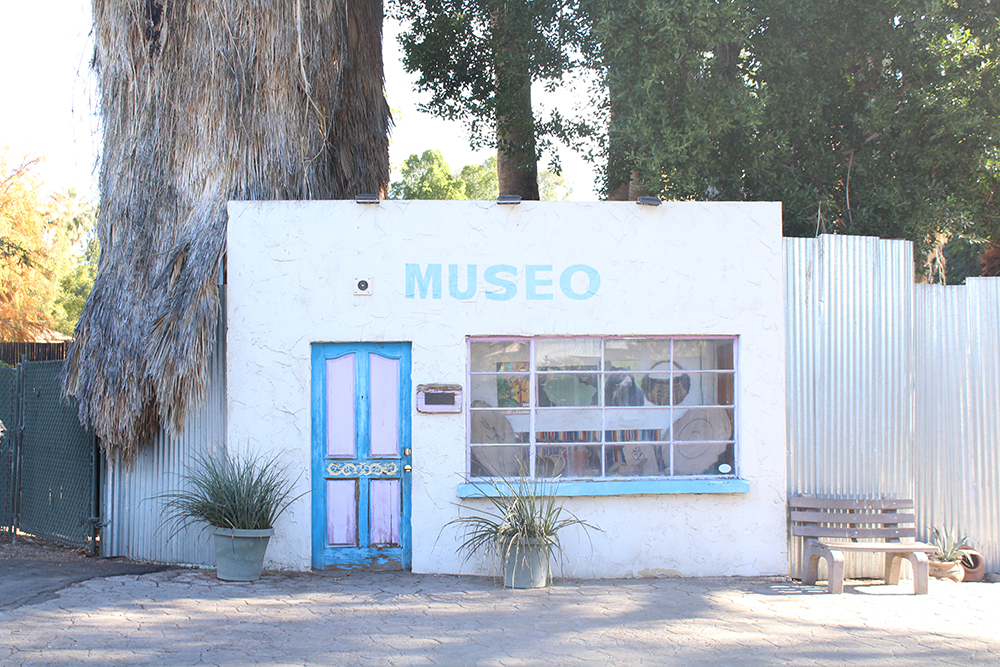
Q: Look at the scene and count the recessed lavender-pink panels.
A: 4